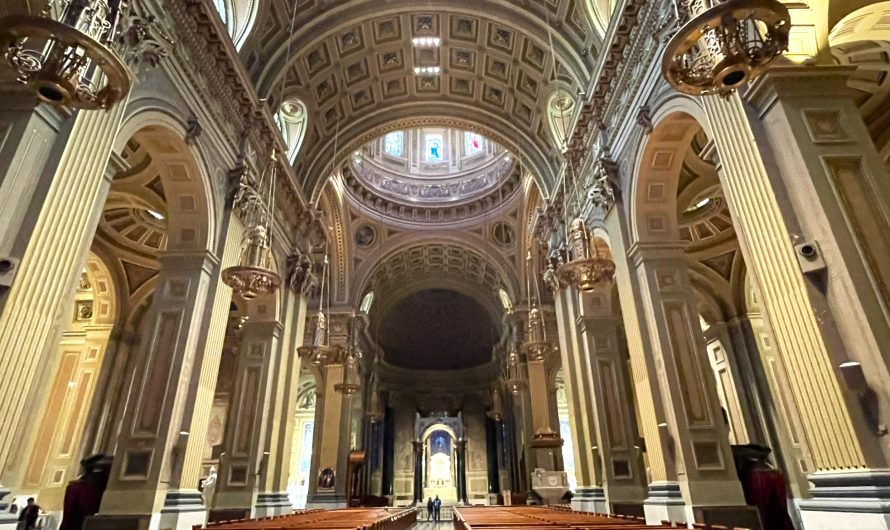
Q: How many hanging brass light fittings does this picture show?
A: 10